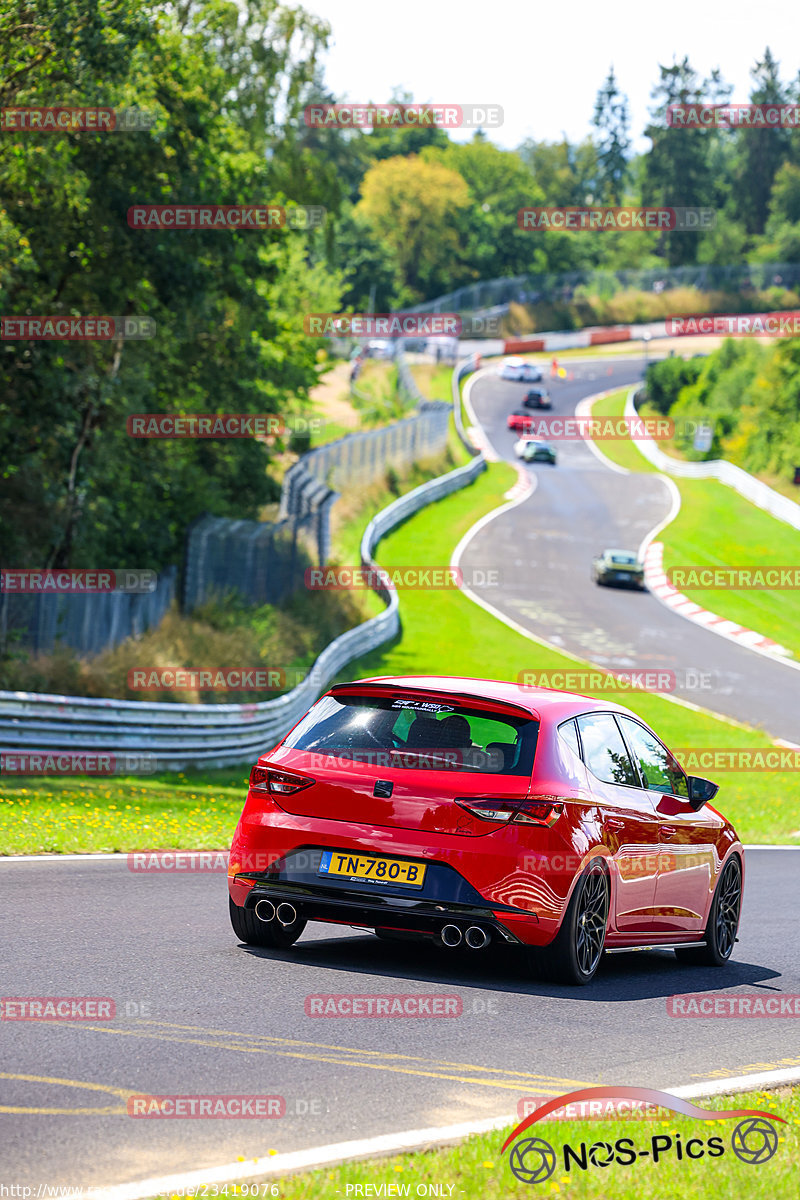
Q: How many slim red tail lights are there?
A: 2